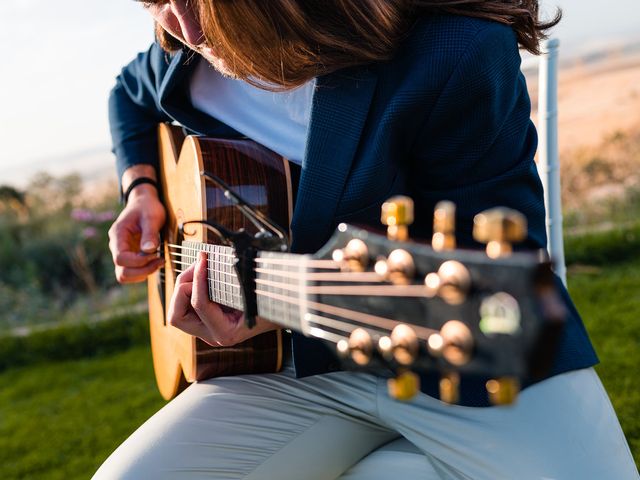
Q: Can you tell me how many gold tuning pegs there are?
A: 6